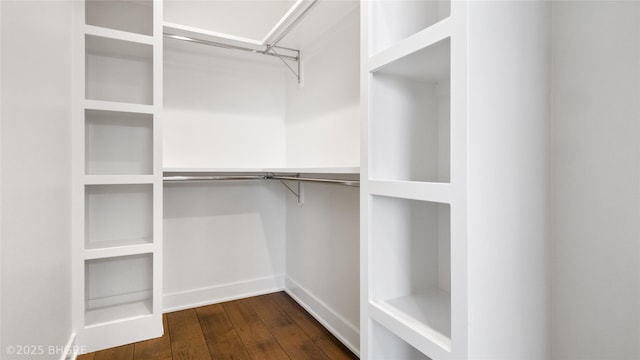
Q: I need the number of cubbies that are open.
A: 9